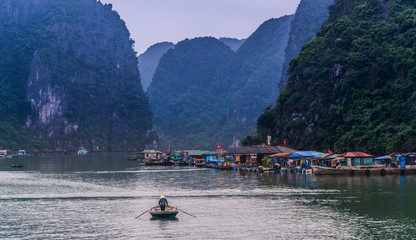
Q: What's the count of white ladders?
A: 0